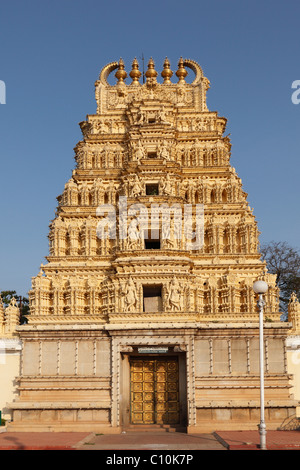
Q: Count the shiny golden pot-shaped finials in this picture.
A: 5